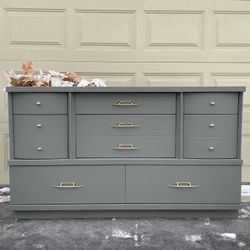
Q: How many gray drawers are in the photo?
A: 11